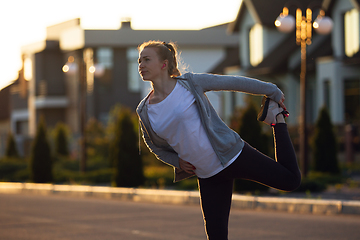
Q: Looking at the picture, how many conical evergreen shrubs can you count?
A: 6